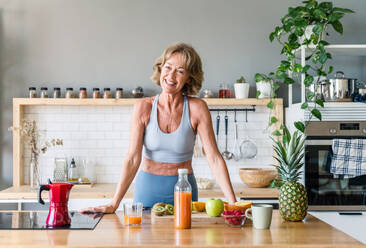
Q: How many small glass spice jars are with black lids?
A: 8